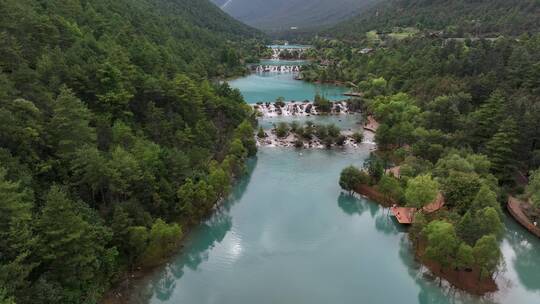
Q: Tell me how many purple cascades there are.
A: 0